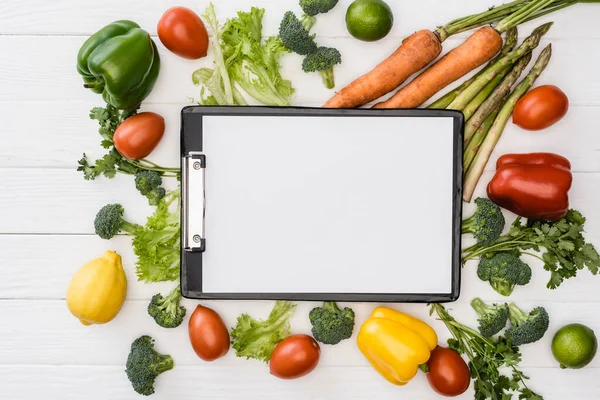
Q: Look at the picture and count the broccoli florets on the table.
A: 12